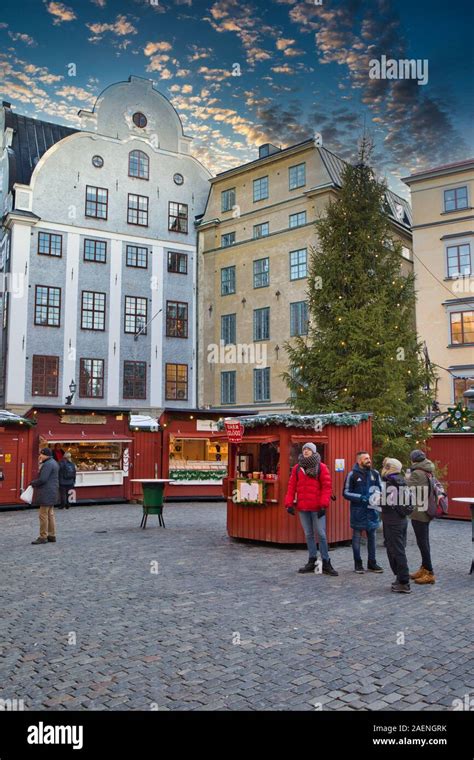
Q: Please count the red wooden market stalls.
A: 5